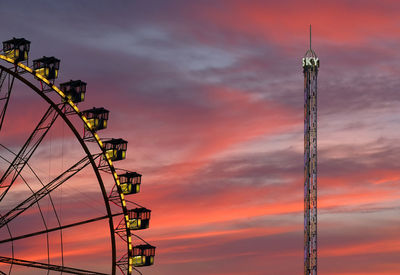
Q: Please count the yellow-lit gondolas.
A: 8